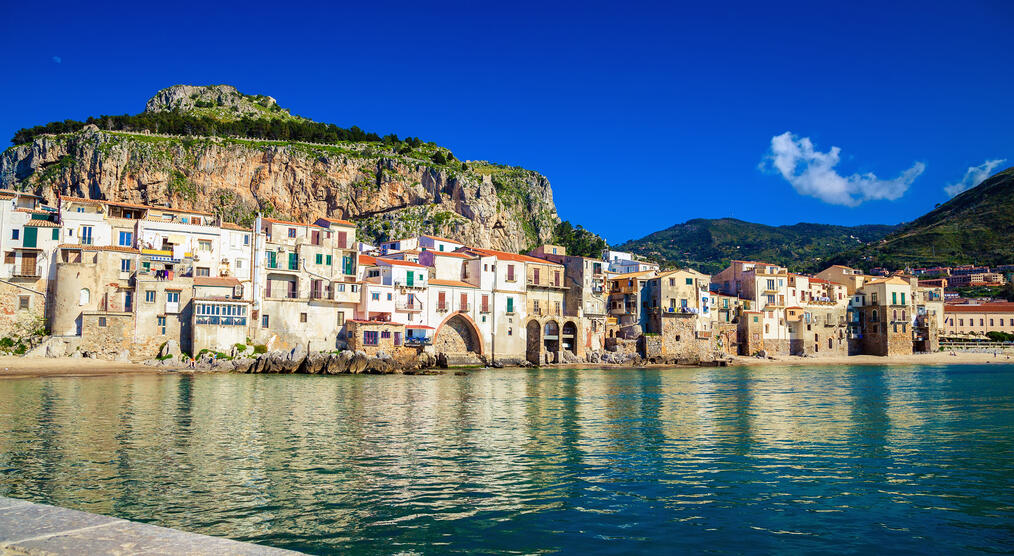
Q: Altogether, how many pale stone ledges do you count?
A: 1